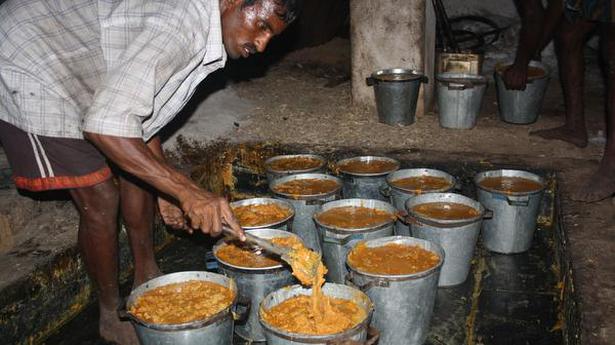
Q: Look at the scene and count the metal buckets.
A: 15